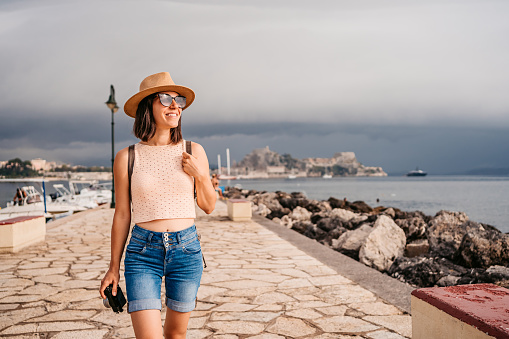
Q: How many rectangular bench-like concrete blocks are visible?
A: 3